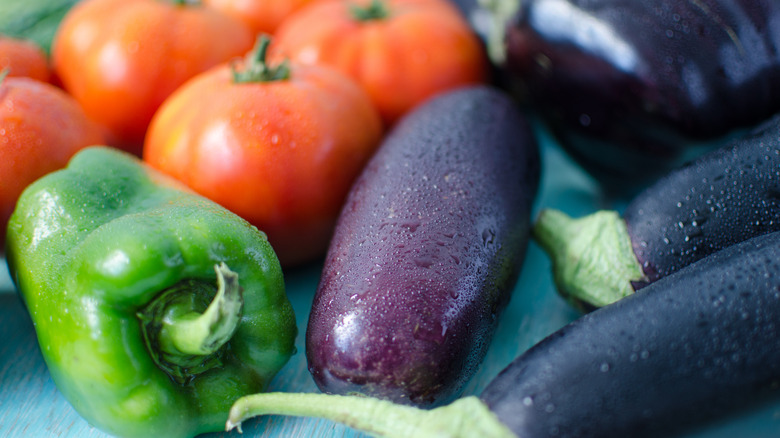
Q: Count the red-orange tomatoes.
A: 6